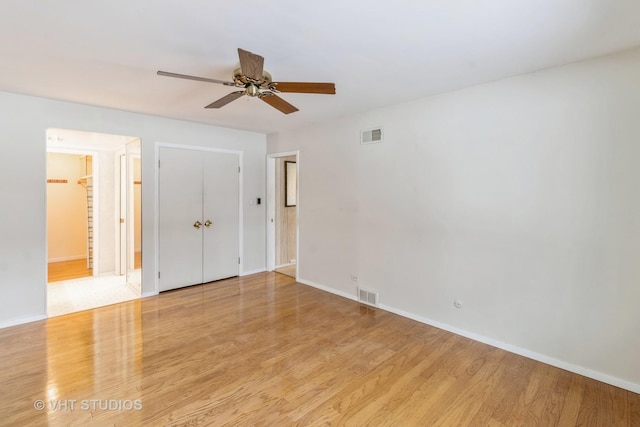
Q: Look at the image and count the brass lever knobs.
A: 2